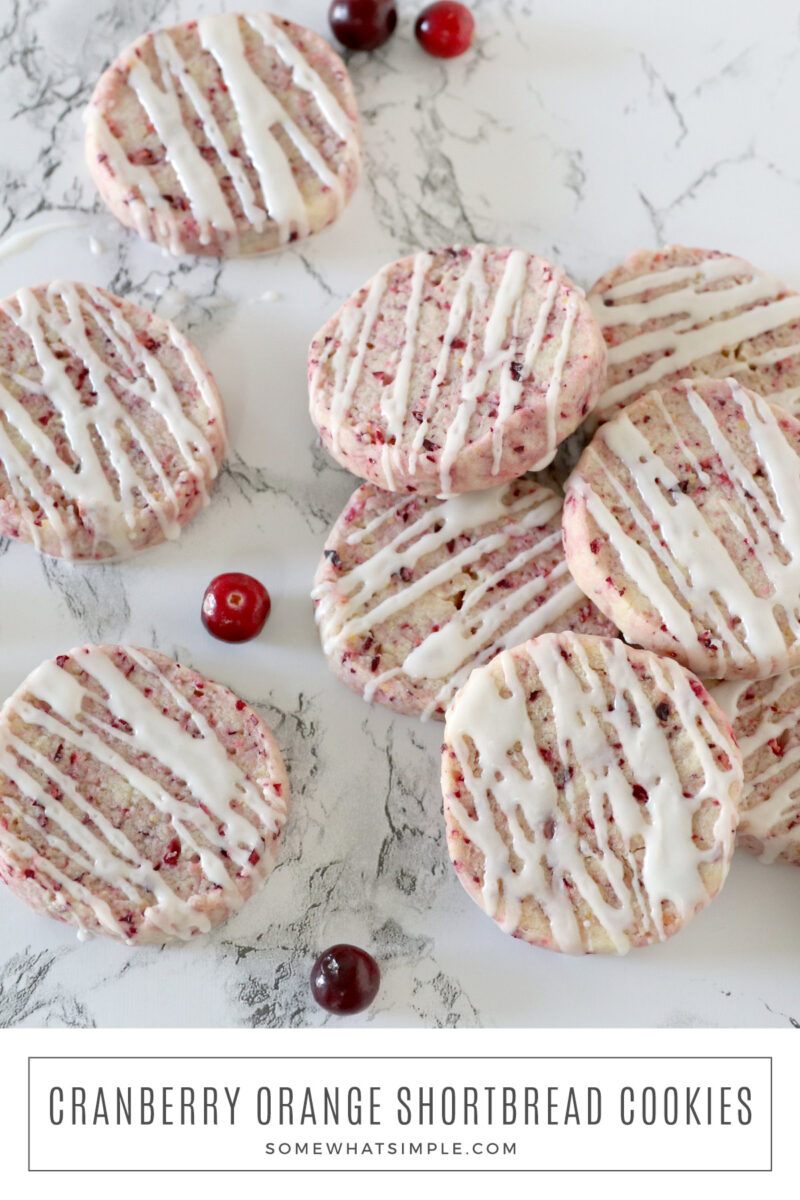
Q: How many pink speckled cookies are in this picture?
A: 9